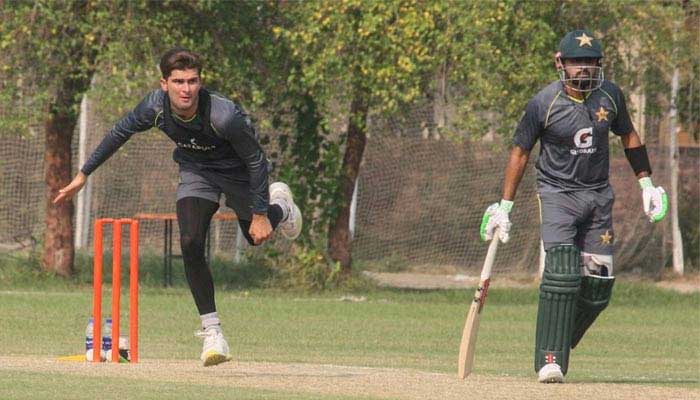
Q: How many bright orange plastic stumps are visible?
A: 3